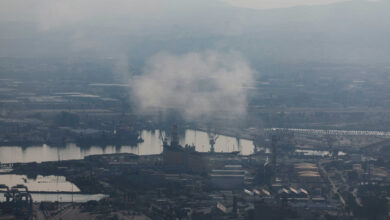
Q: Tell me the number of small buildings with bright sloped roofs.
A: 6